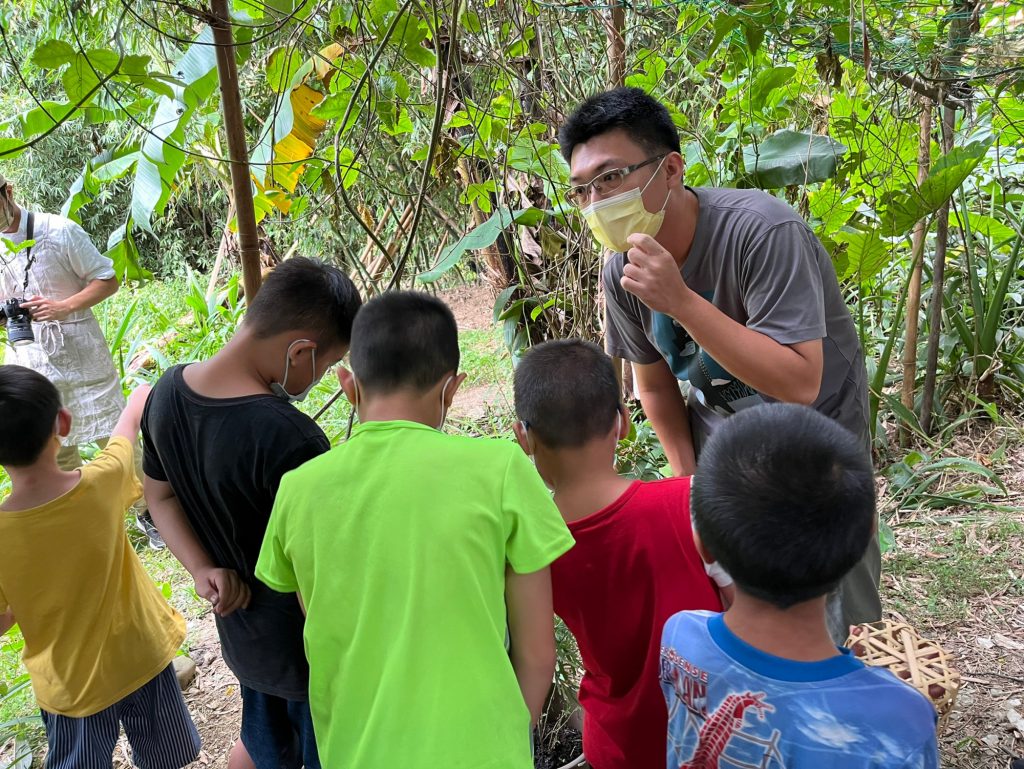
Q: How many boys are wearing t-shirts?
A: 5